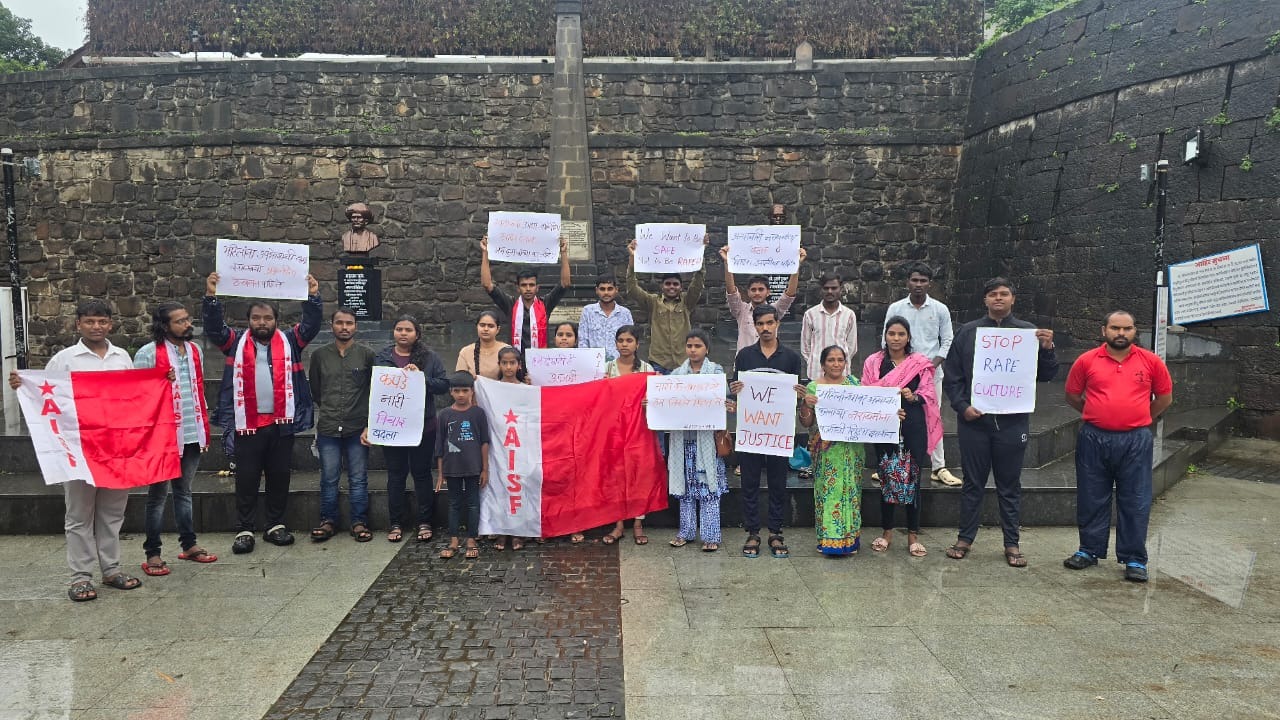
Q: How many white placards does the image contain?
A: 10